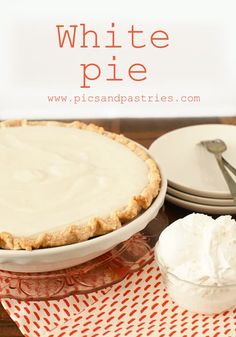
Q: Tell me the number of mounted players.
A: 0